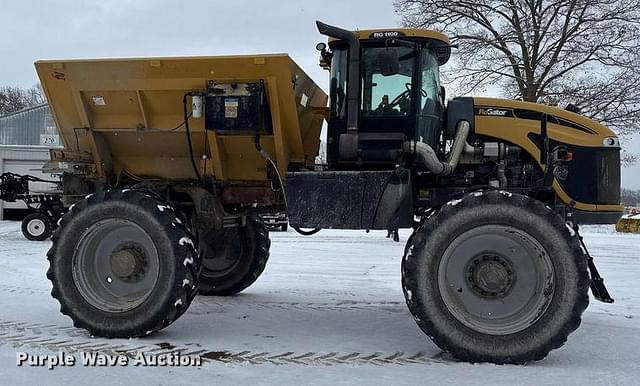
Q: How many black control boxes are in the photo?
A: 1